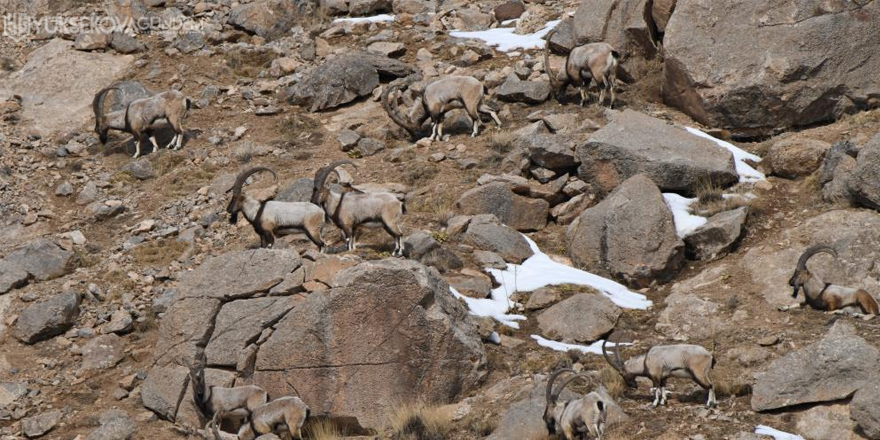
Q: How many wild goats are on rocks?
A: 10